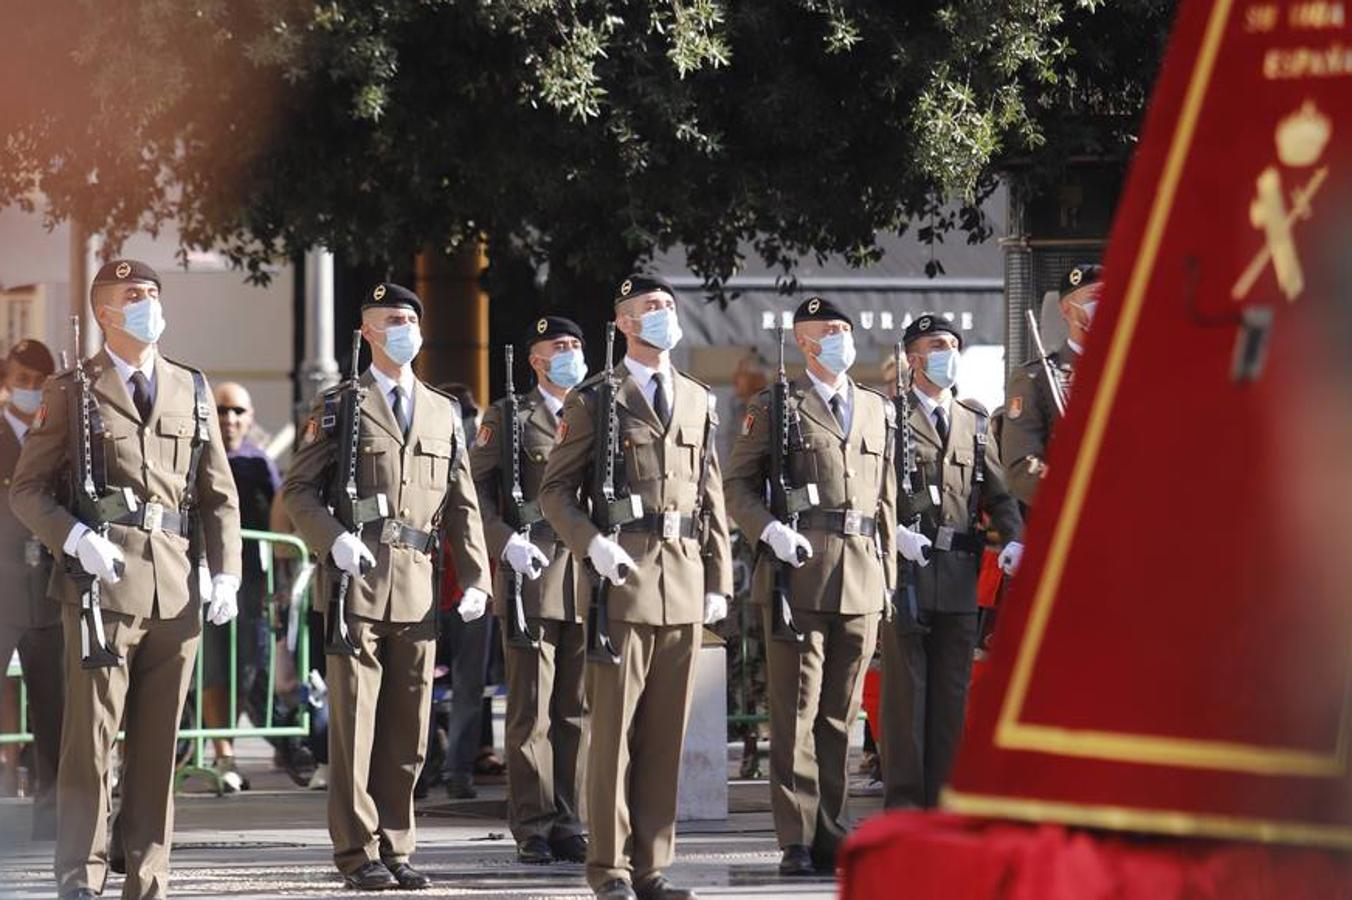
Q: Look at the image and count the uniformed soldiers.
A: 8